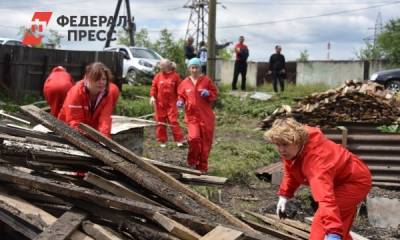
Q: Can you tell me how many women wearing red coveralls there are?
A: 5